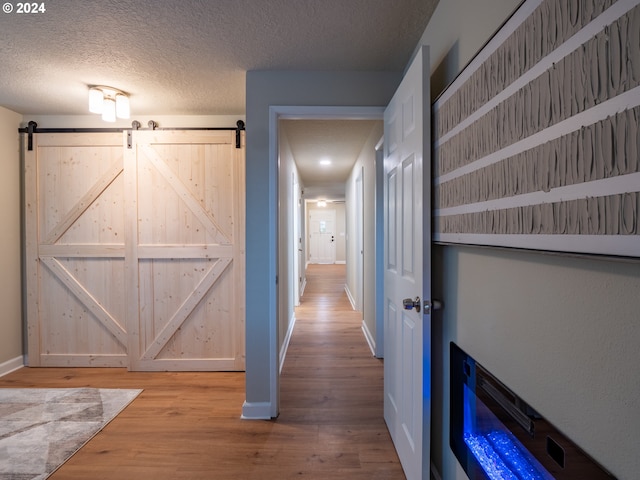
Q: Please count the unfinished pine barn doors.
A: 2